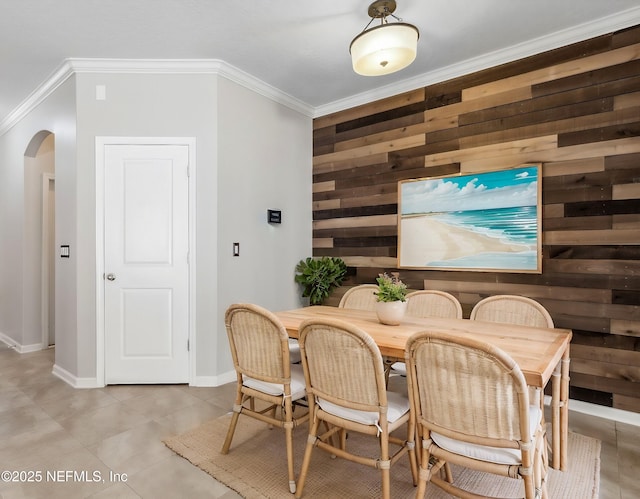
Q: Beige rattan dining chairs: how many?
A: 6